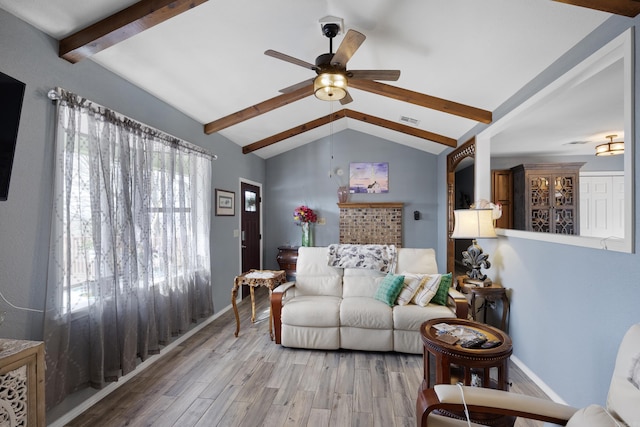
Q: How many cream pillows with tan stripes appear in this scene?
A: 2